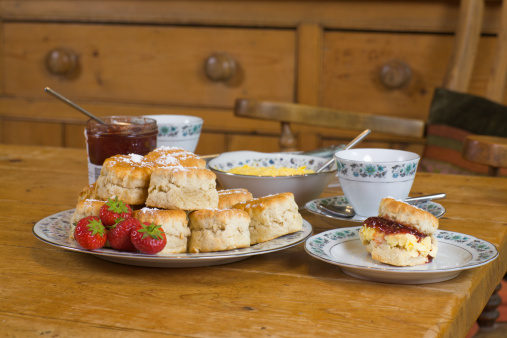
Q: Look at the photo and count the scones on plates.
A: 10